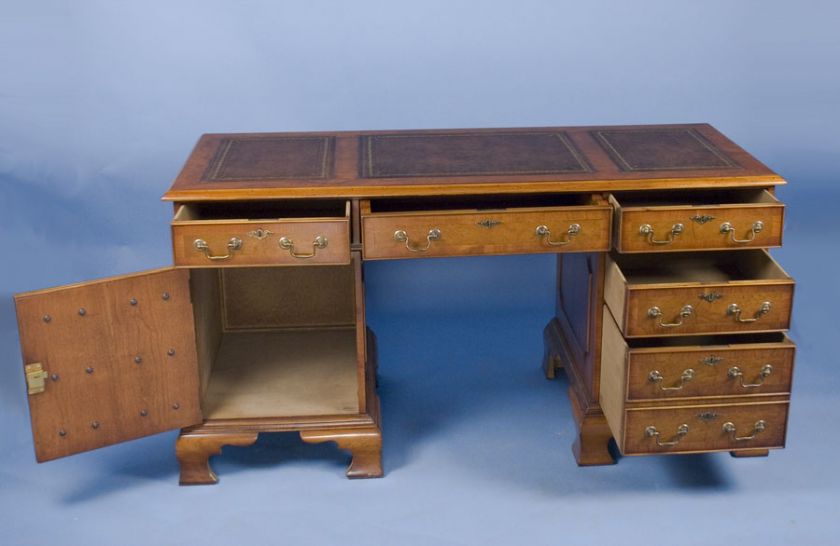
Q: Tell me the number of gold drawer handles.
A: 12